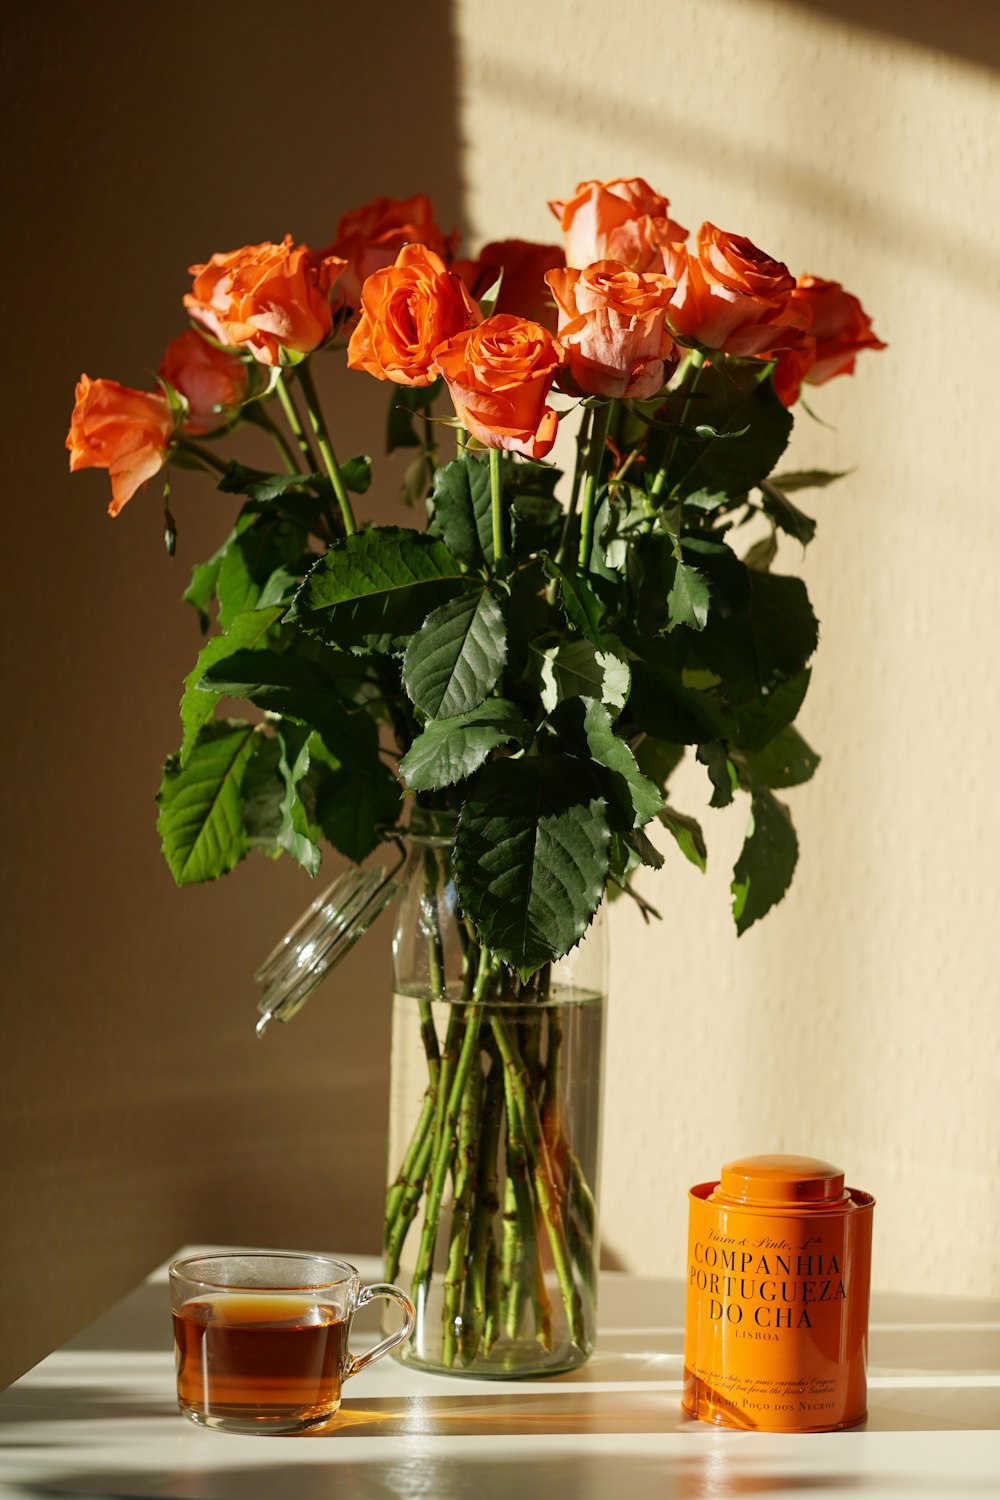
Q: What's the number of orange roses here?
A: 11